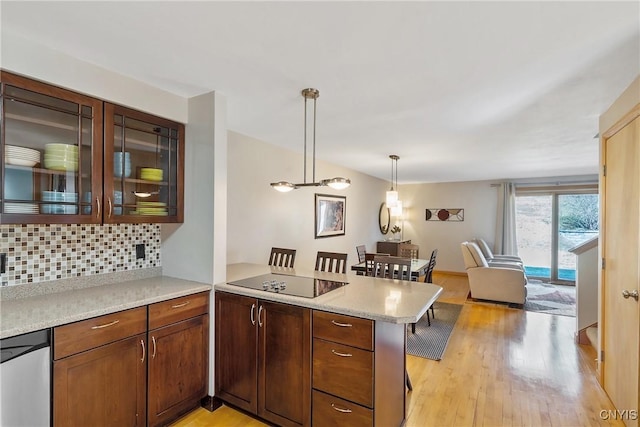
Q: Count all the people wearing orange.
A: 0